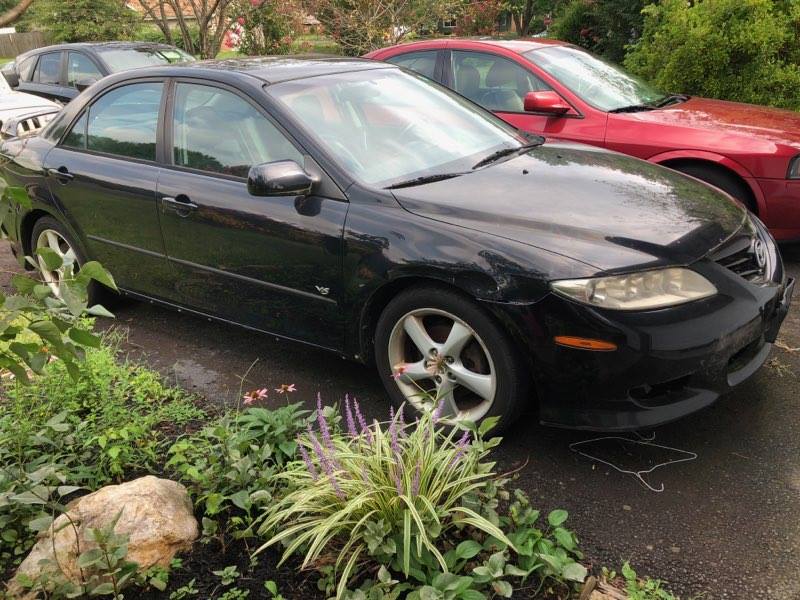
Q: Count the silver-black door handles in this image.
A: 2